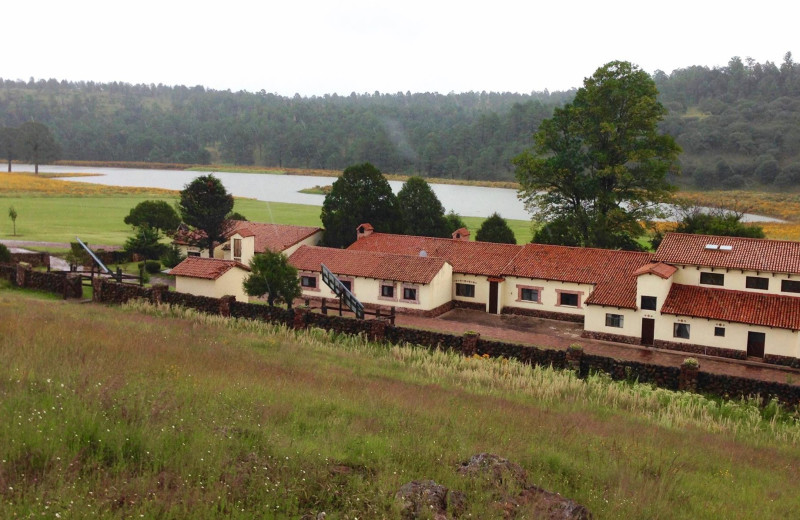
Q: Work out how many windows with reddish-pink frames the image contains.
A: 6